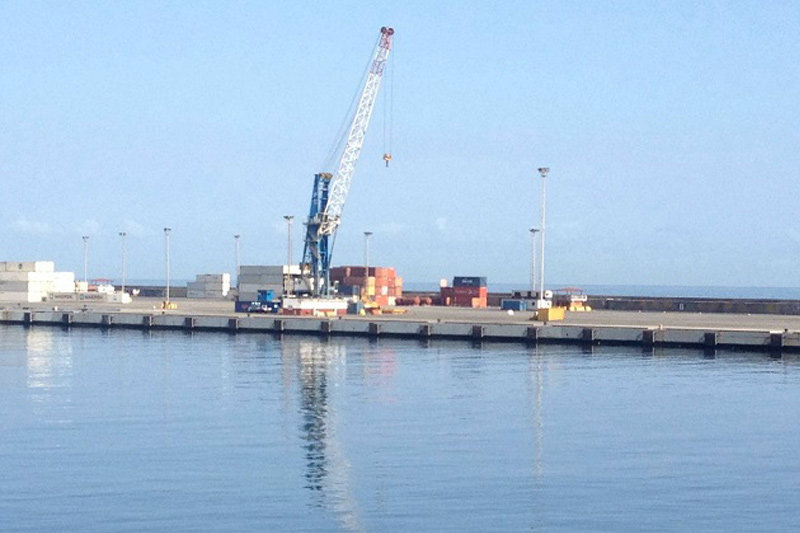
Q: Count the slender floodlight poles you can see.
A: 8